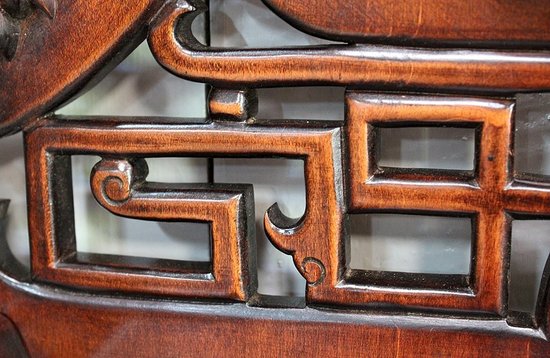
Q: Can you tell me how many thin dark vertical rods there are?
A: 1